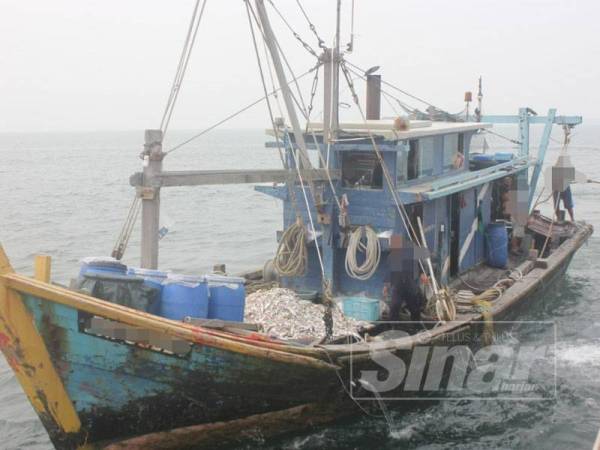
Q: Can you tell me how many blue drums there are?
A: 5